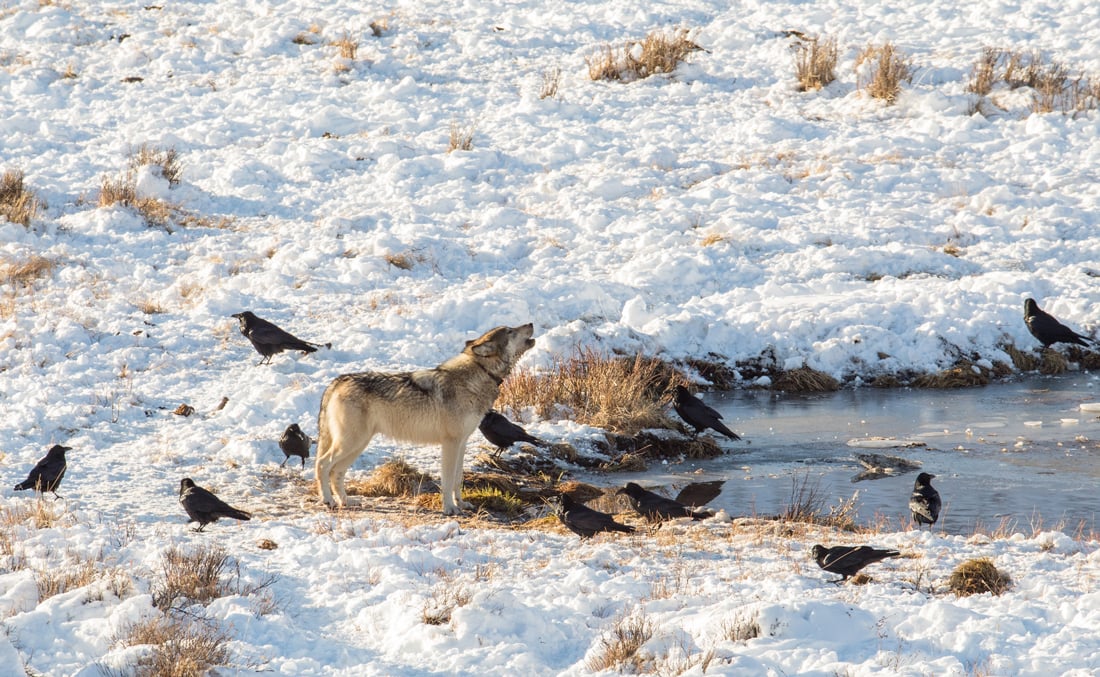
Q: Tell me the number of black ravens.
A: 11